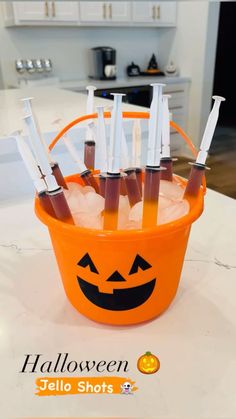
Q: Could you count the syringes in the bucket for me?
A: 12